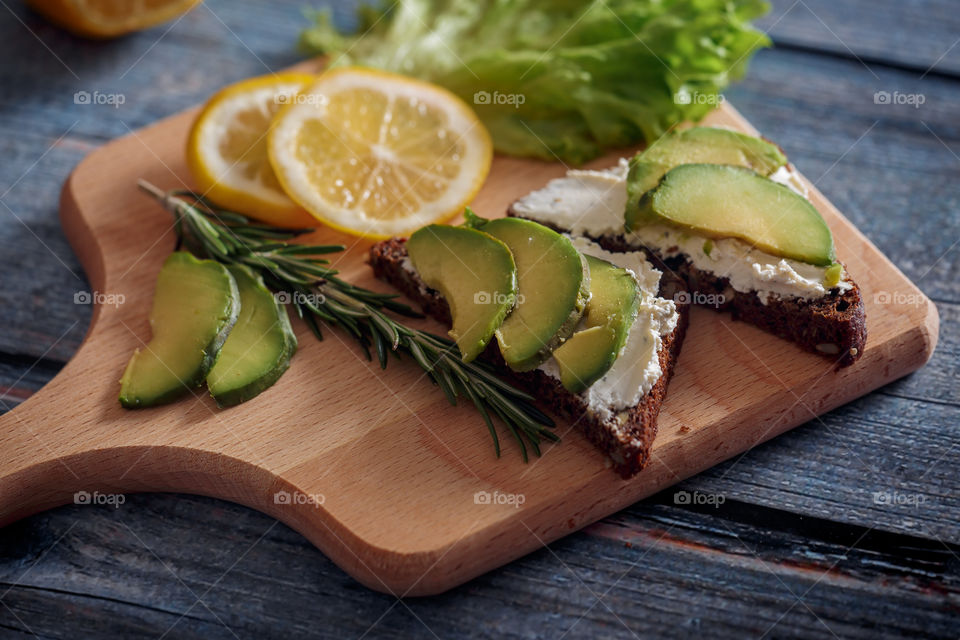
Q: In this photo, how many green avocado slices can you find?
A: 7